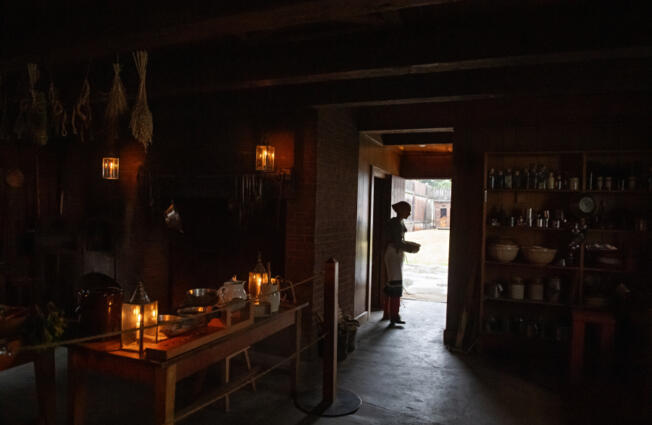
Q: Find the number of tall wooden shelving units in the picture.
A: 1